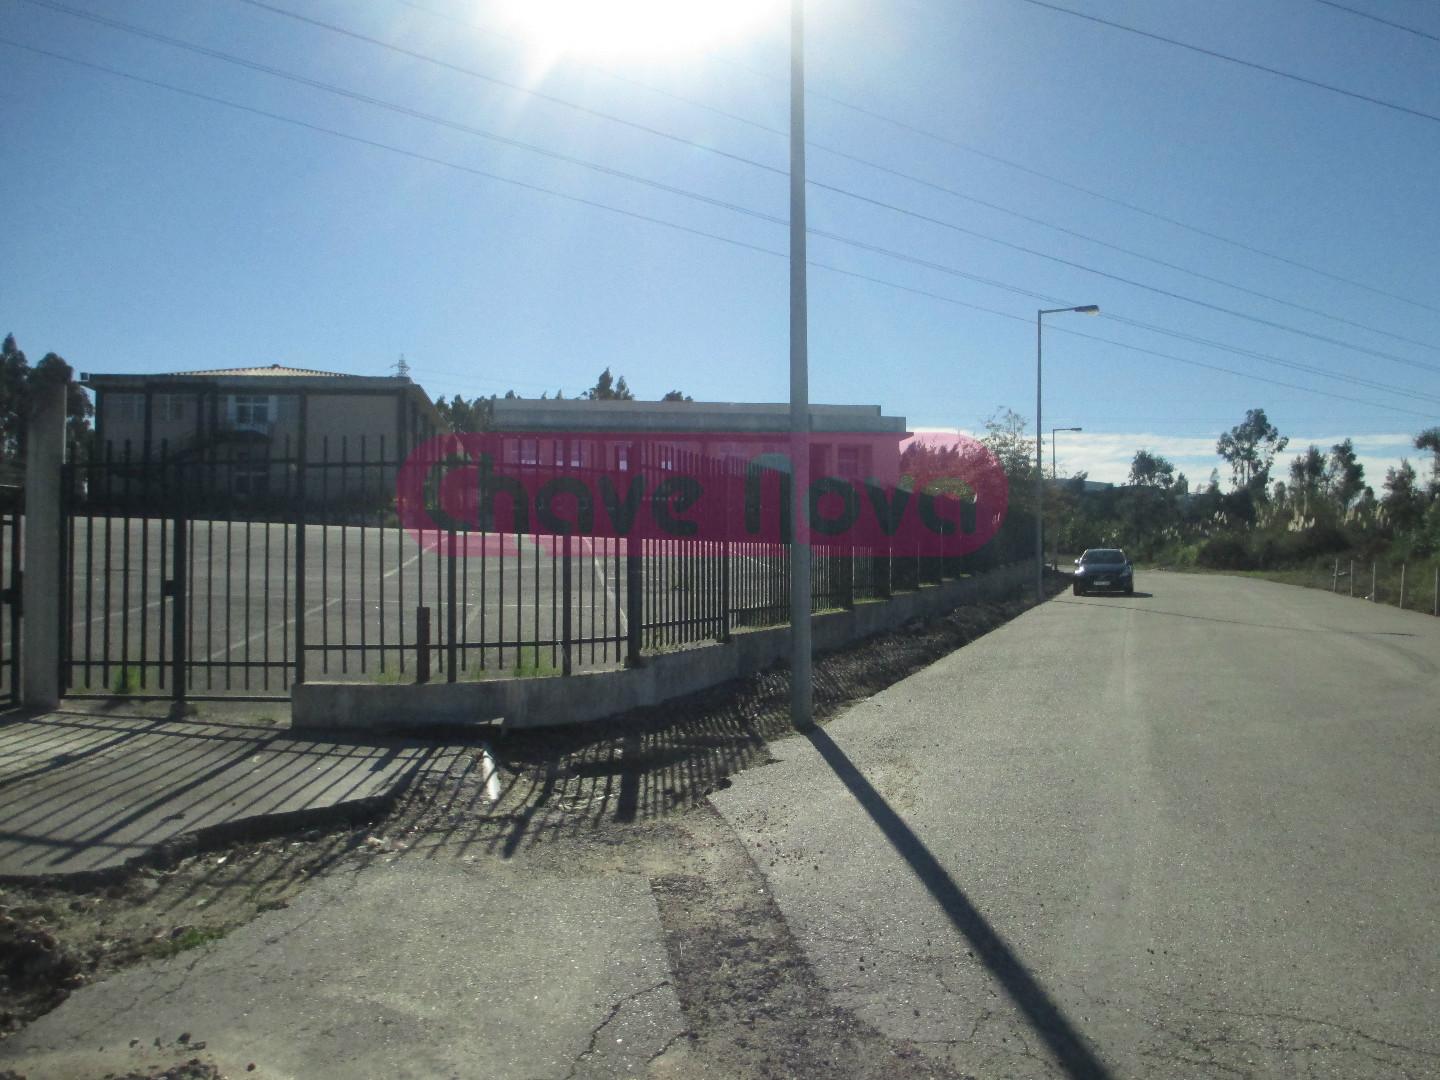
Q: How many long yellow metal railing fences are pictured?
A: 0